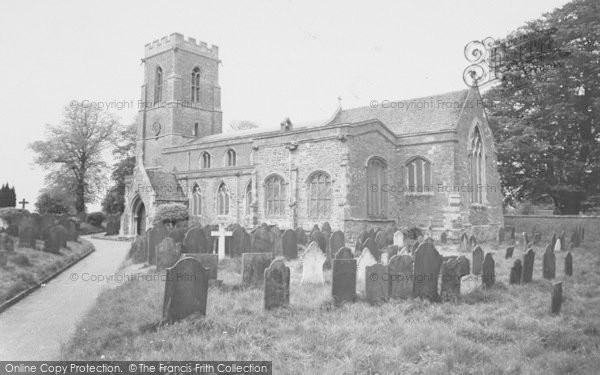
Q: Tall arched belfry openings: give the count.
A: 2